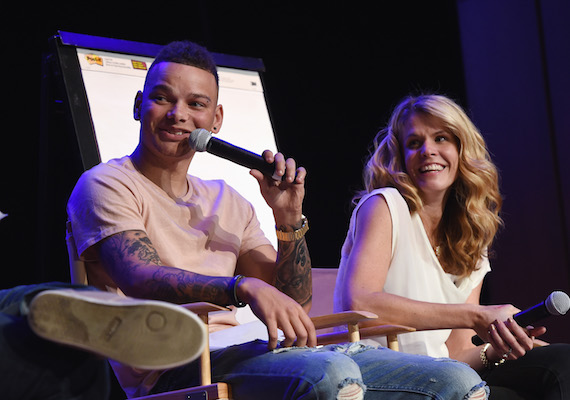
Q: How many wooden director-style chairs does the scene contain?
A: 2